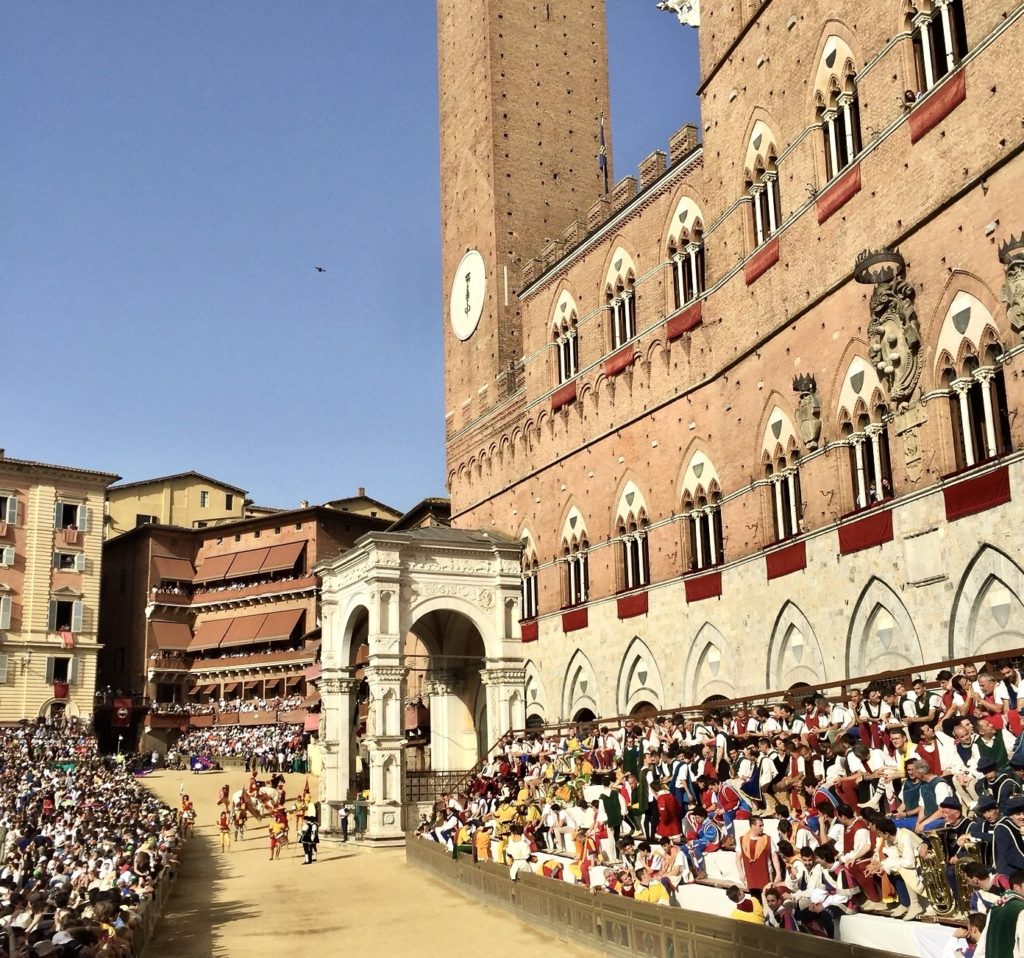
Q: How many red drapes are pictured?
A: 13